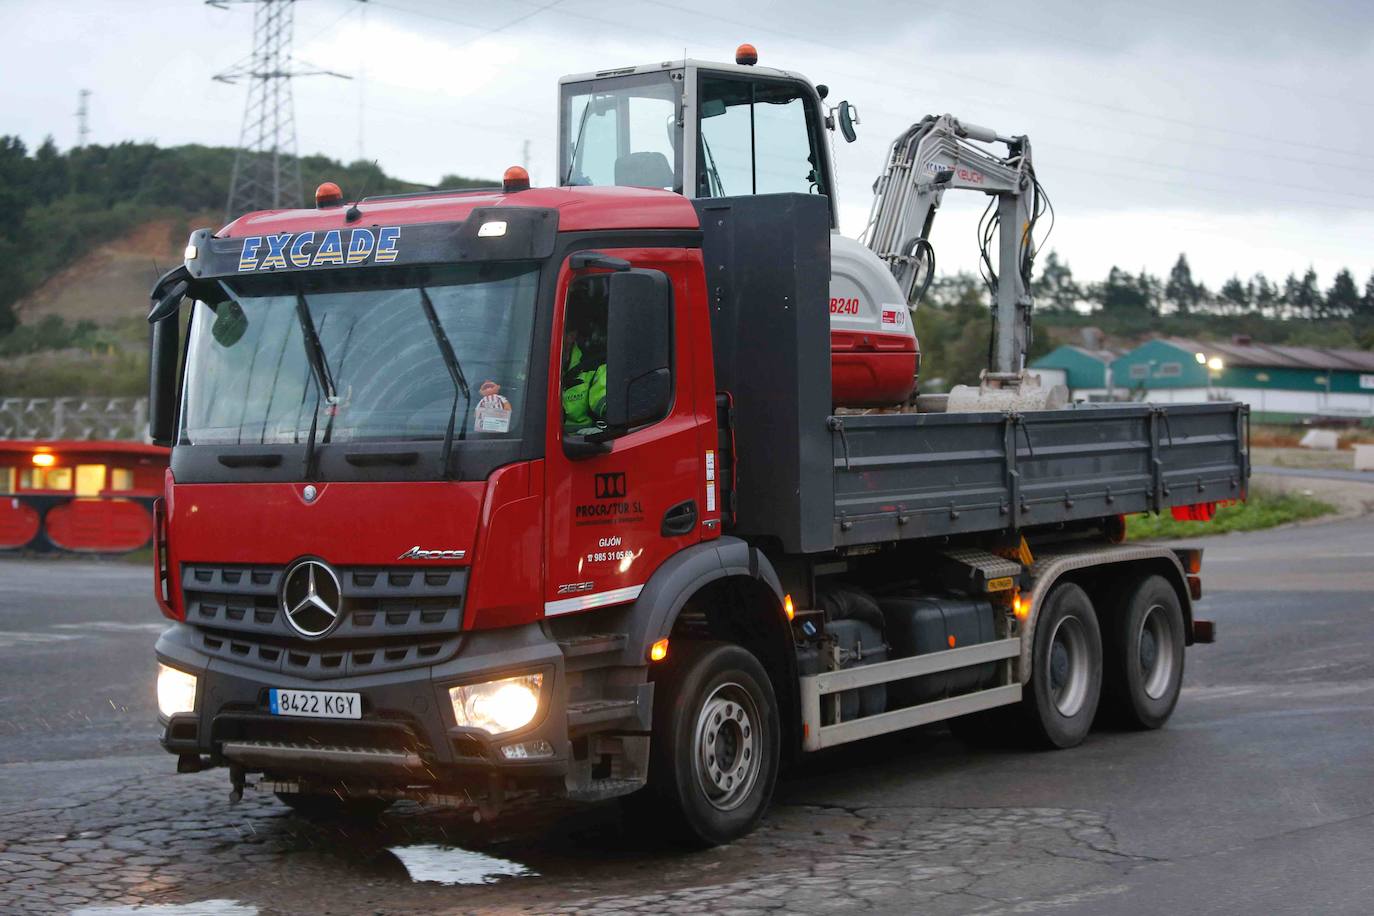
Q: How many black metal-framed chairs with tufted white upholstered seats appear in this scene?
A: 0